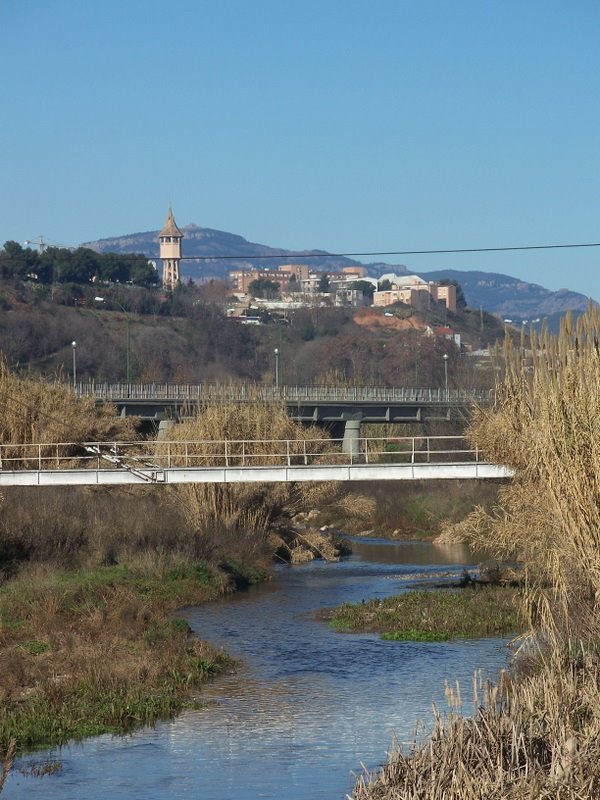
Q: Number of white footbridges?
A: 1